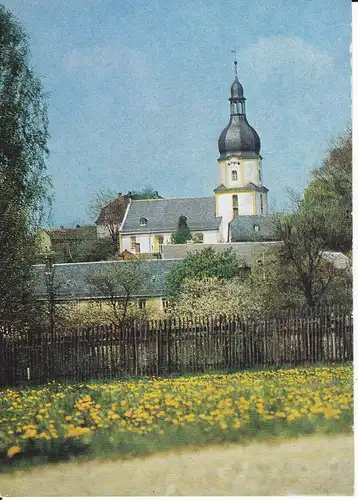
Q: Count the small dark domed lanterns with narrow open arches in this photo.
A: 1